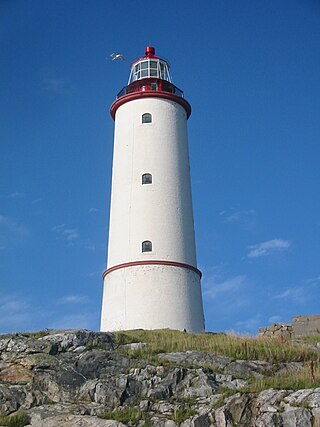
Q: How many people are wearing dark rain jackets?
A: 0